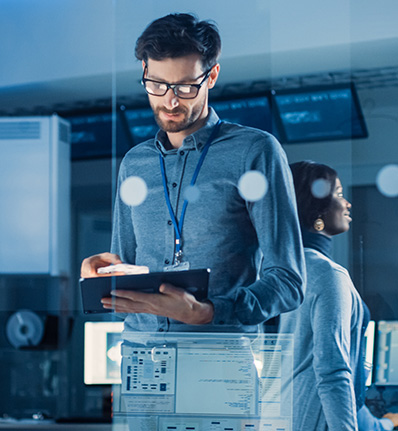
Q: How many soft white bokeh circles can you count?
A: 5